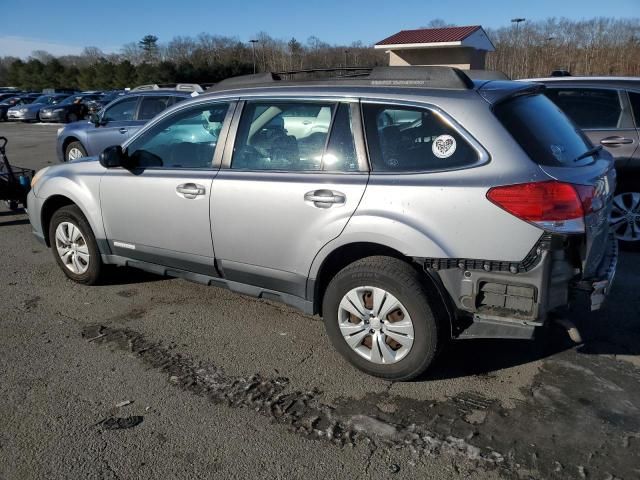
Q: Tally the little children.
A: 0